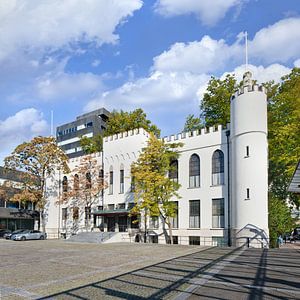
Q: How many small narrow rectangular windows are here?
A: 2